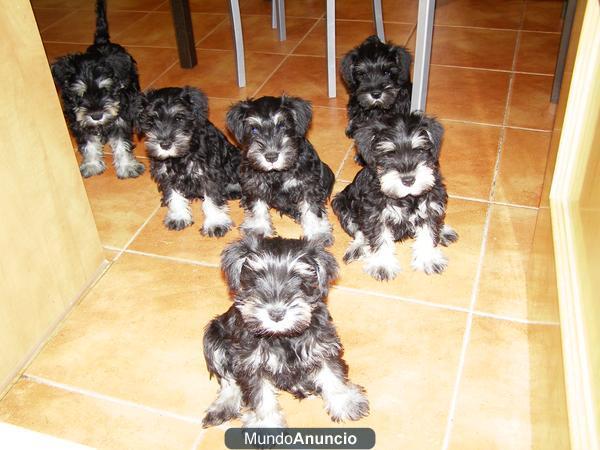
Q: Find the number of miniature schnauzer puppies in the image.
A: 6